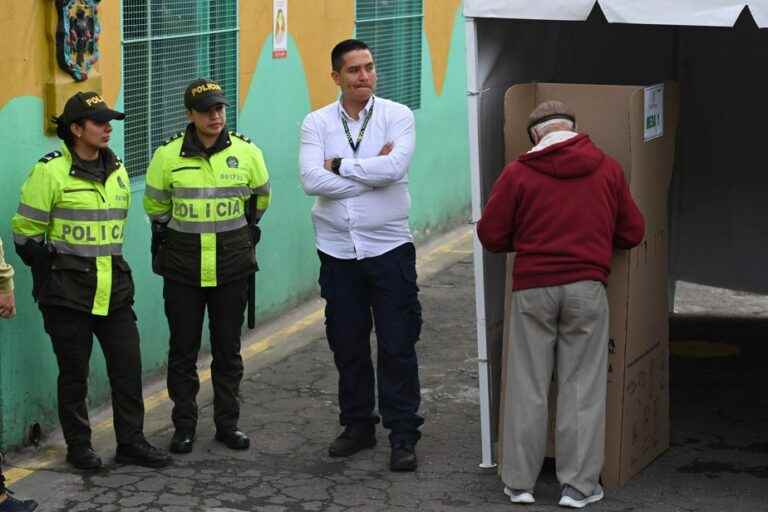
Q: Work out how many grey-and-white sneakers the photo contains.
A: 2